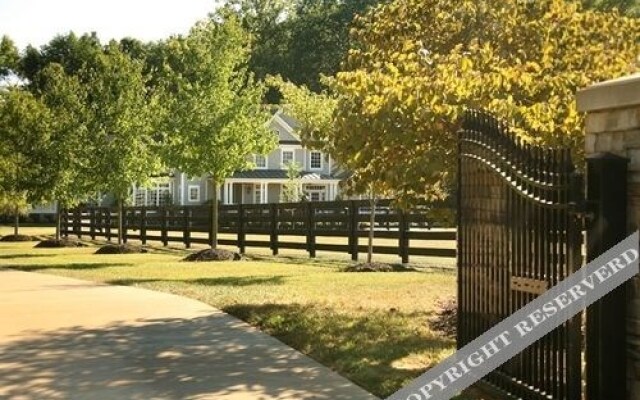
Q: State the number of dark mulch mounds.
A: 5